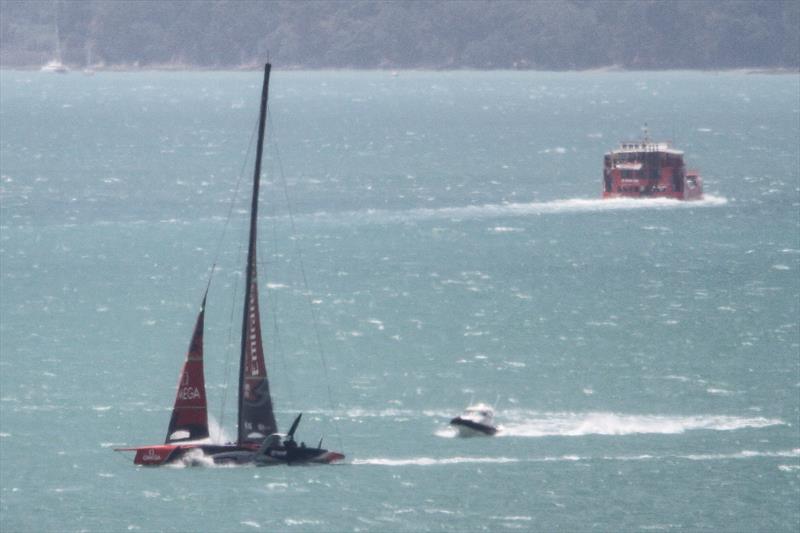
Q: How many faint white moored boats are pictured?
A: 2